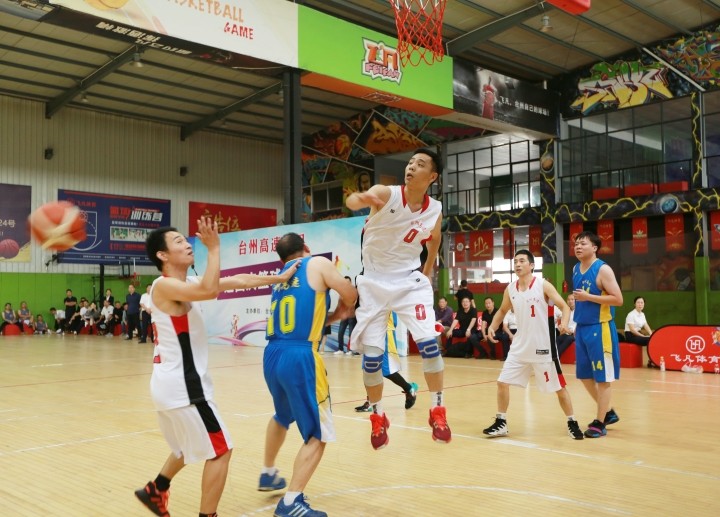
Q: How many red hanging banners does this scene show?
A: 9